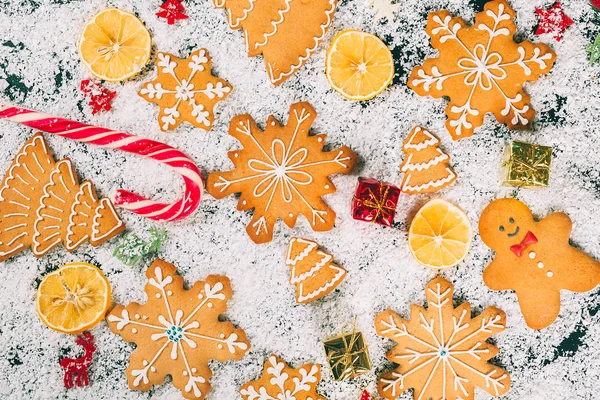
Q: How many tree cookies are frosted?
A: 4